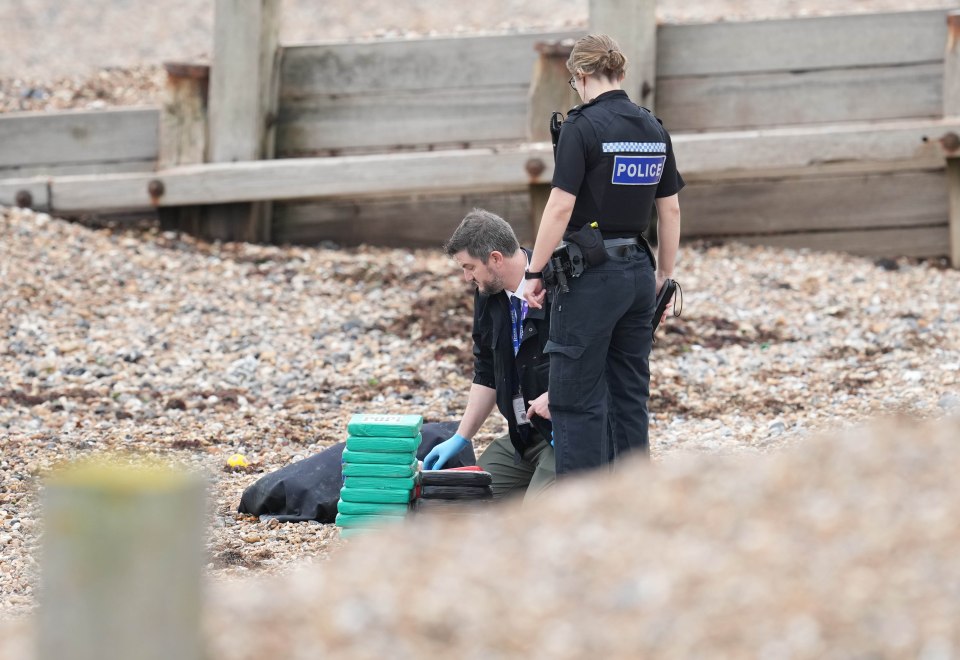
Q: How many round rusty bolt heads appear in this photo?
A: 4